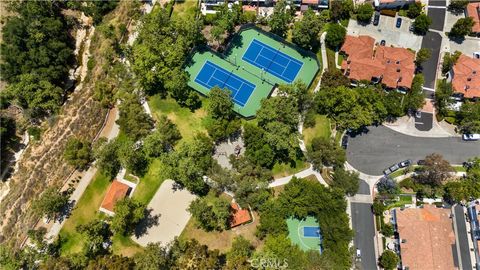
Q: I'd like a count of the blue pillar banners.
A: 0